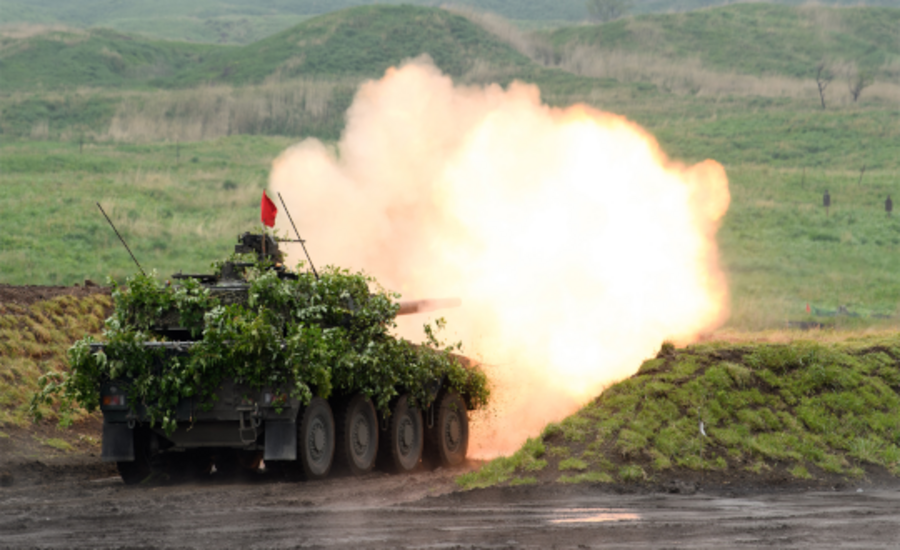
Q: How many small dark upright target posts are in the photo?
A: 2